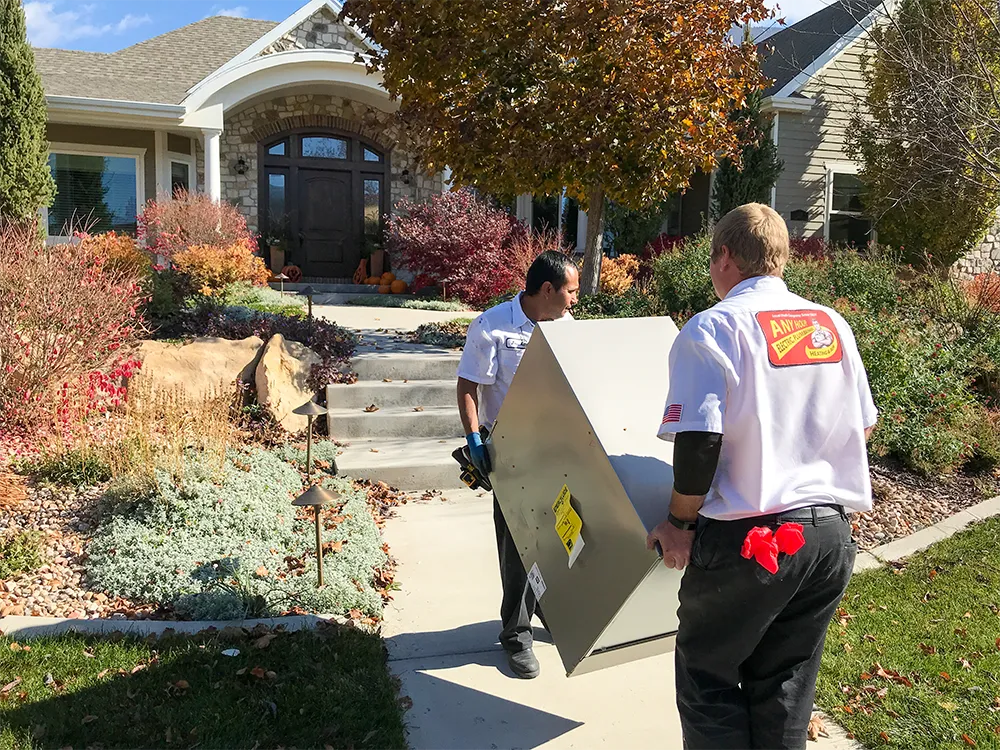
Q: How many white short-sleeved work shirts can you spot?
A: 2